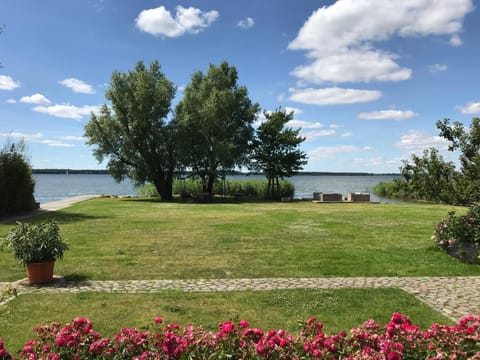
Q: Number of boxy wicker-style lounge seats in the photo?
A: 2